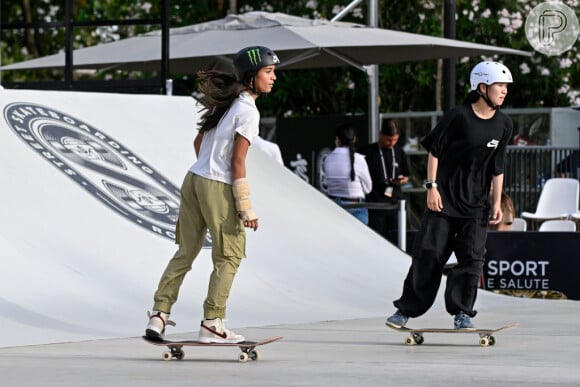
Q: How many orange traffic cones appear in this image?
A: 0